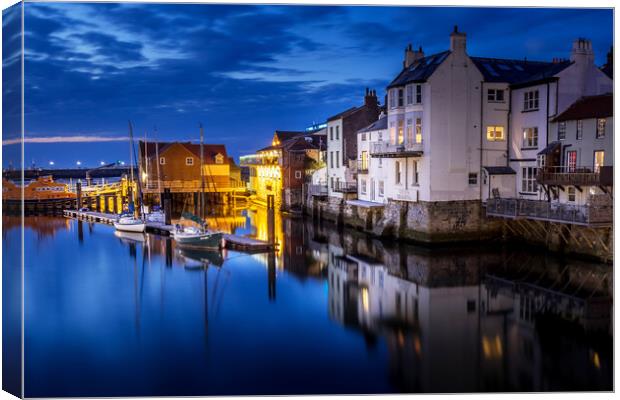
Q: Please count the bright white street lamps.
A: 4